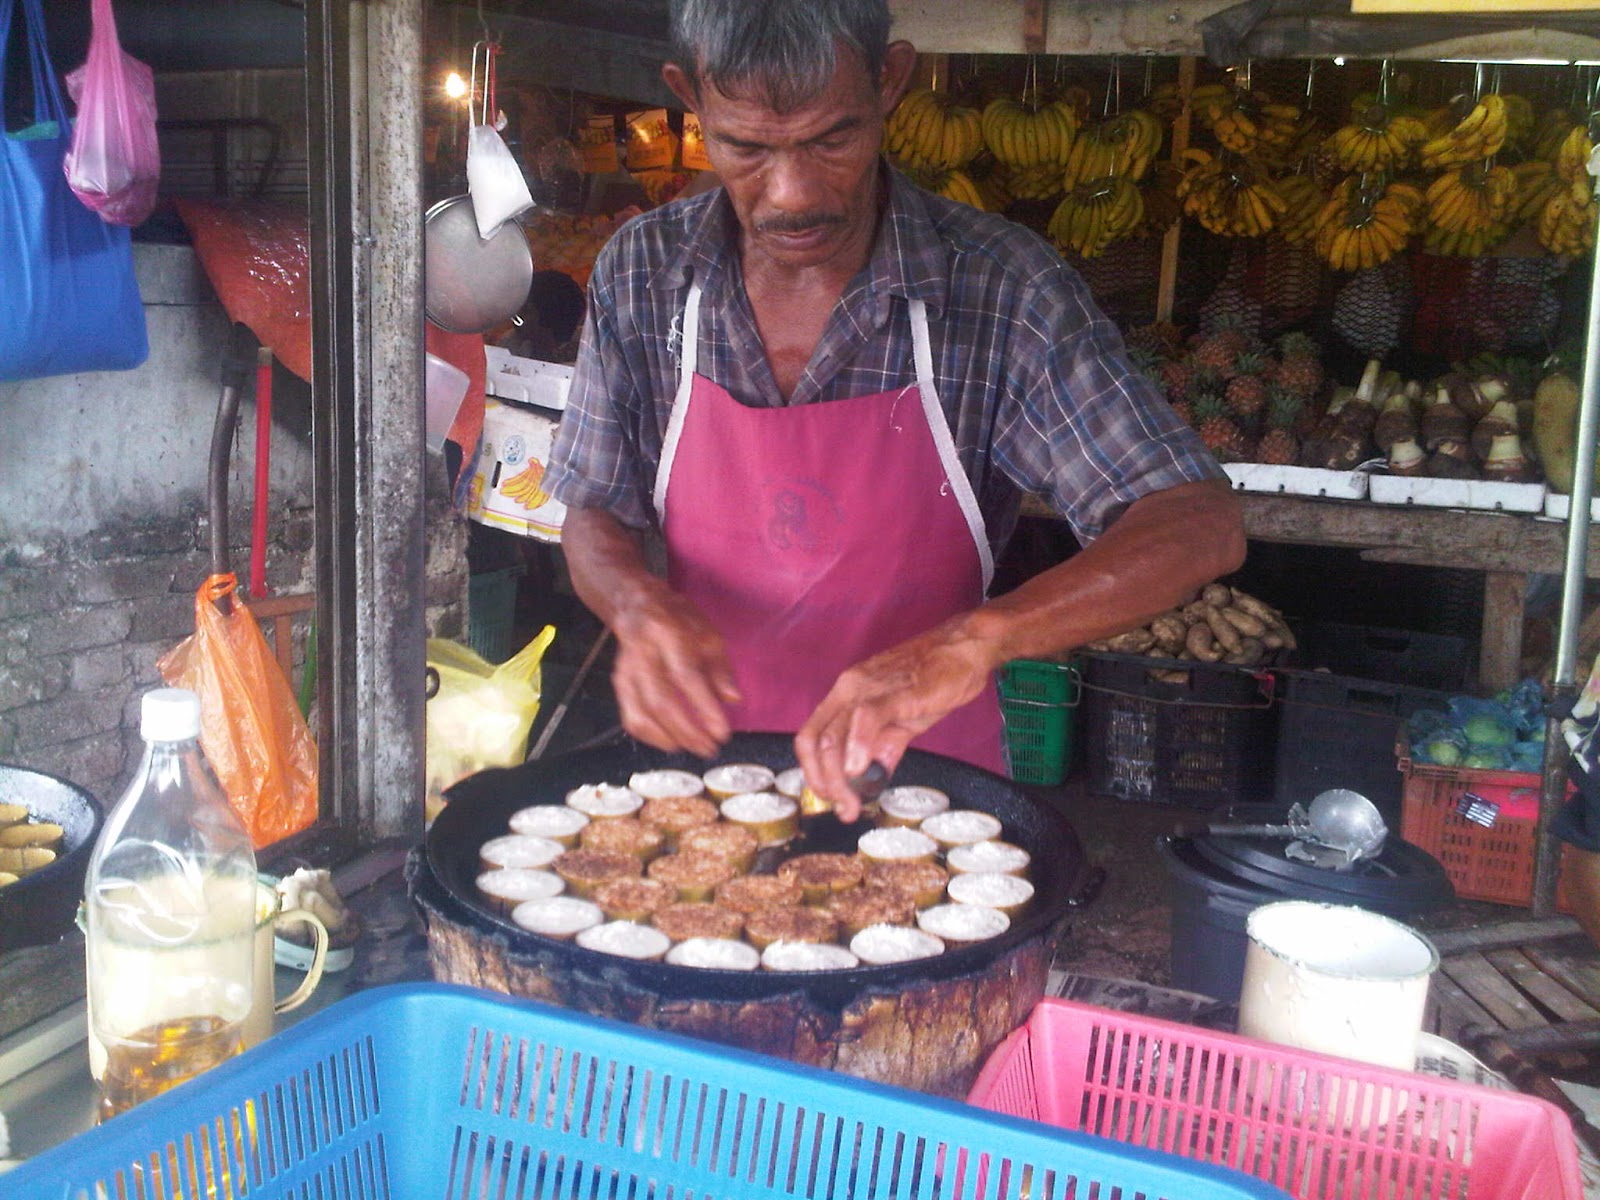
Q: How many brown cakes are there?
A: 12